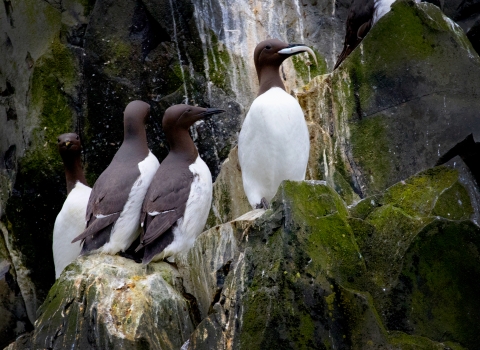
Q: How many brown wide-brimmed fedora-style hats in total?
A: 0